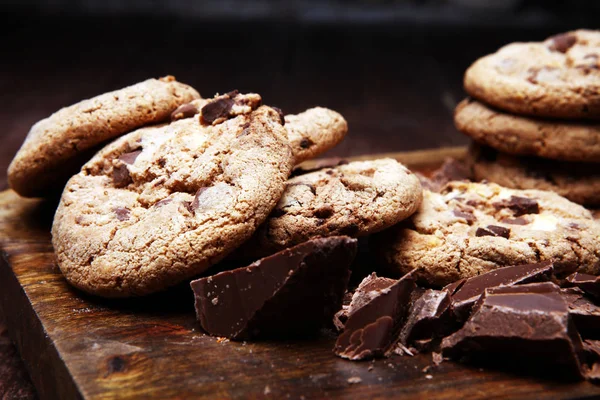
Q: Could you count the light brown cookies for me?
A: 8